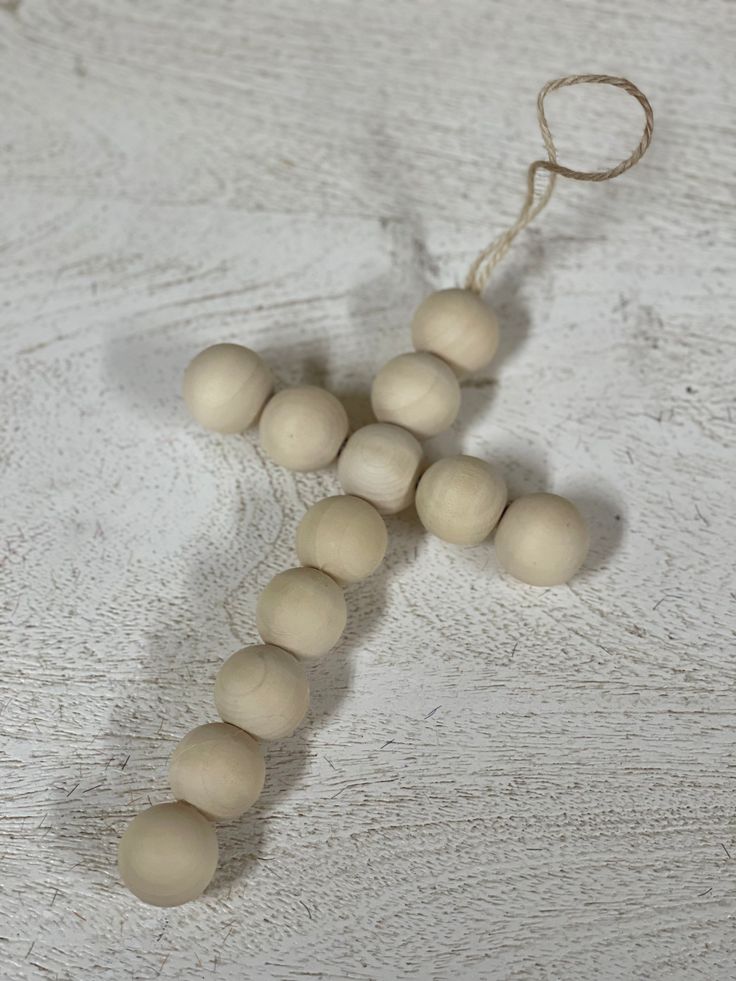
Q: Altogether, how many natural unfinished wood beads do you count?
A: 12